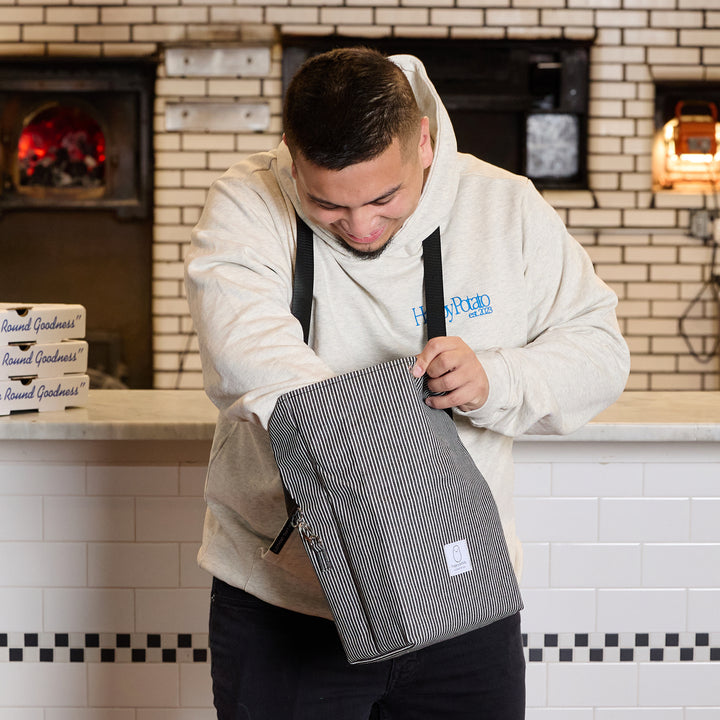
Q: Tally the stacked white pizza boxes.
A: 3